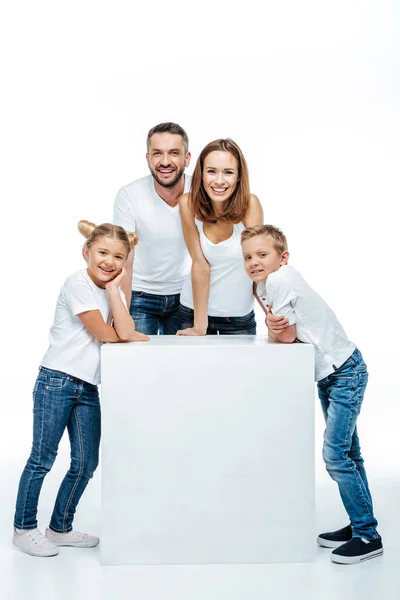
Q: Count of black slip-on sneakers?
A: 2